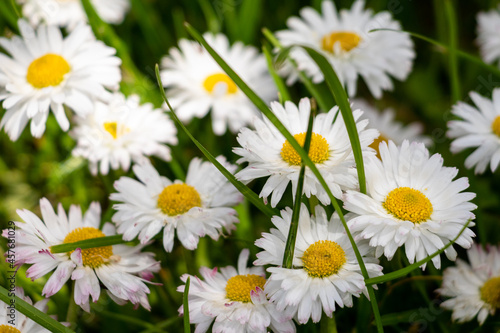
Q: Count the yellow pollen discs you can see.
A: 14